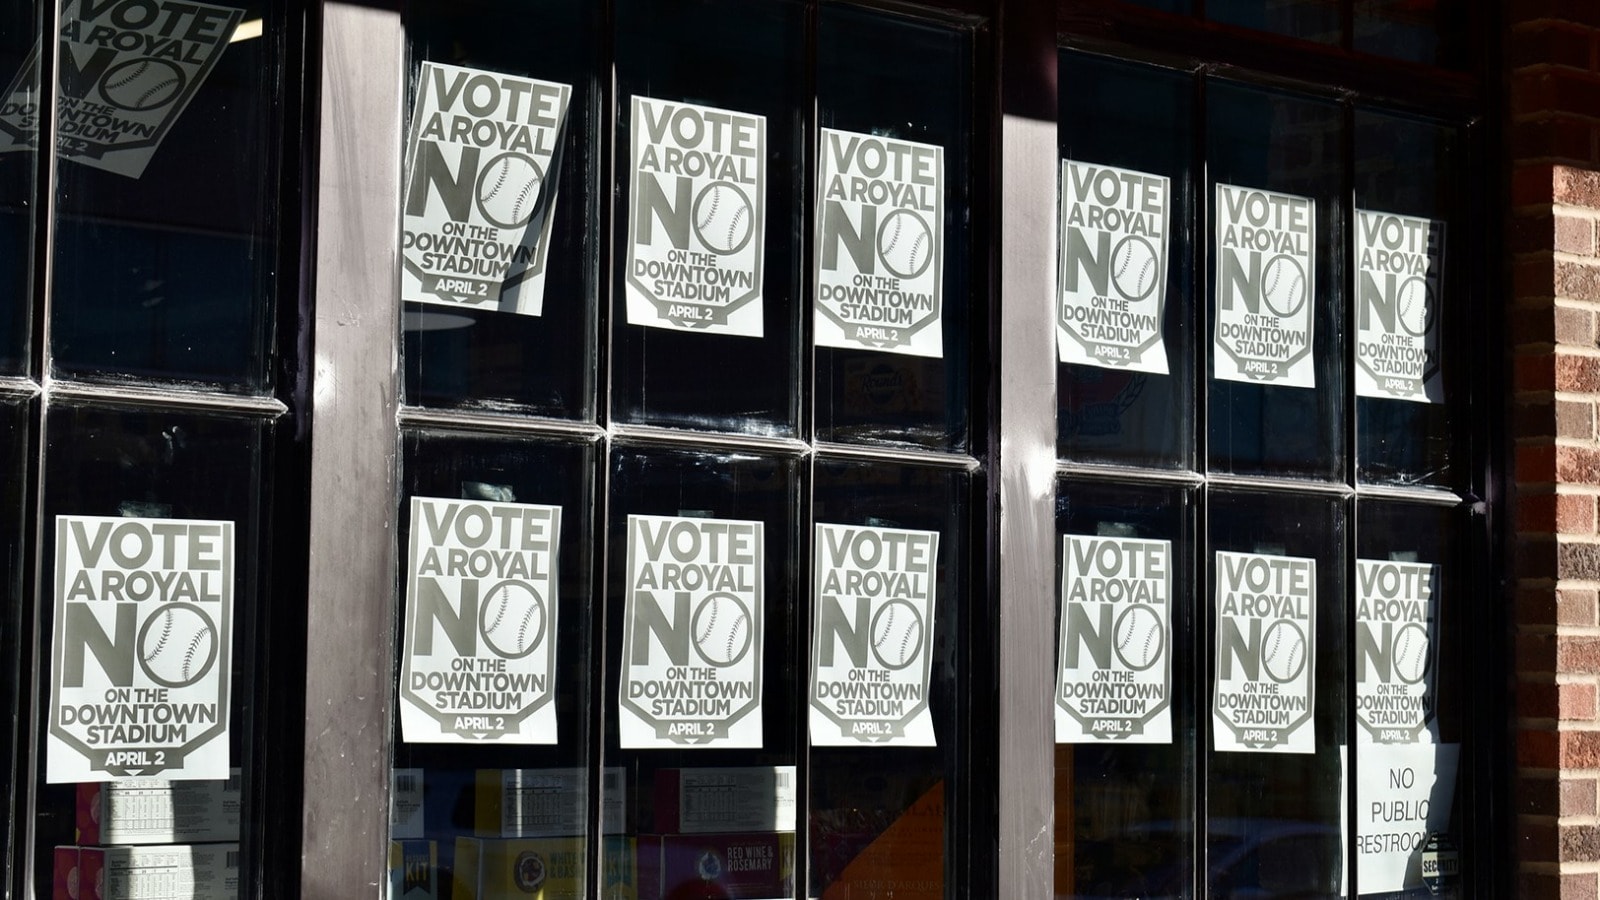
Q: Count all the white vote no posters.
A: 14